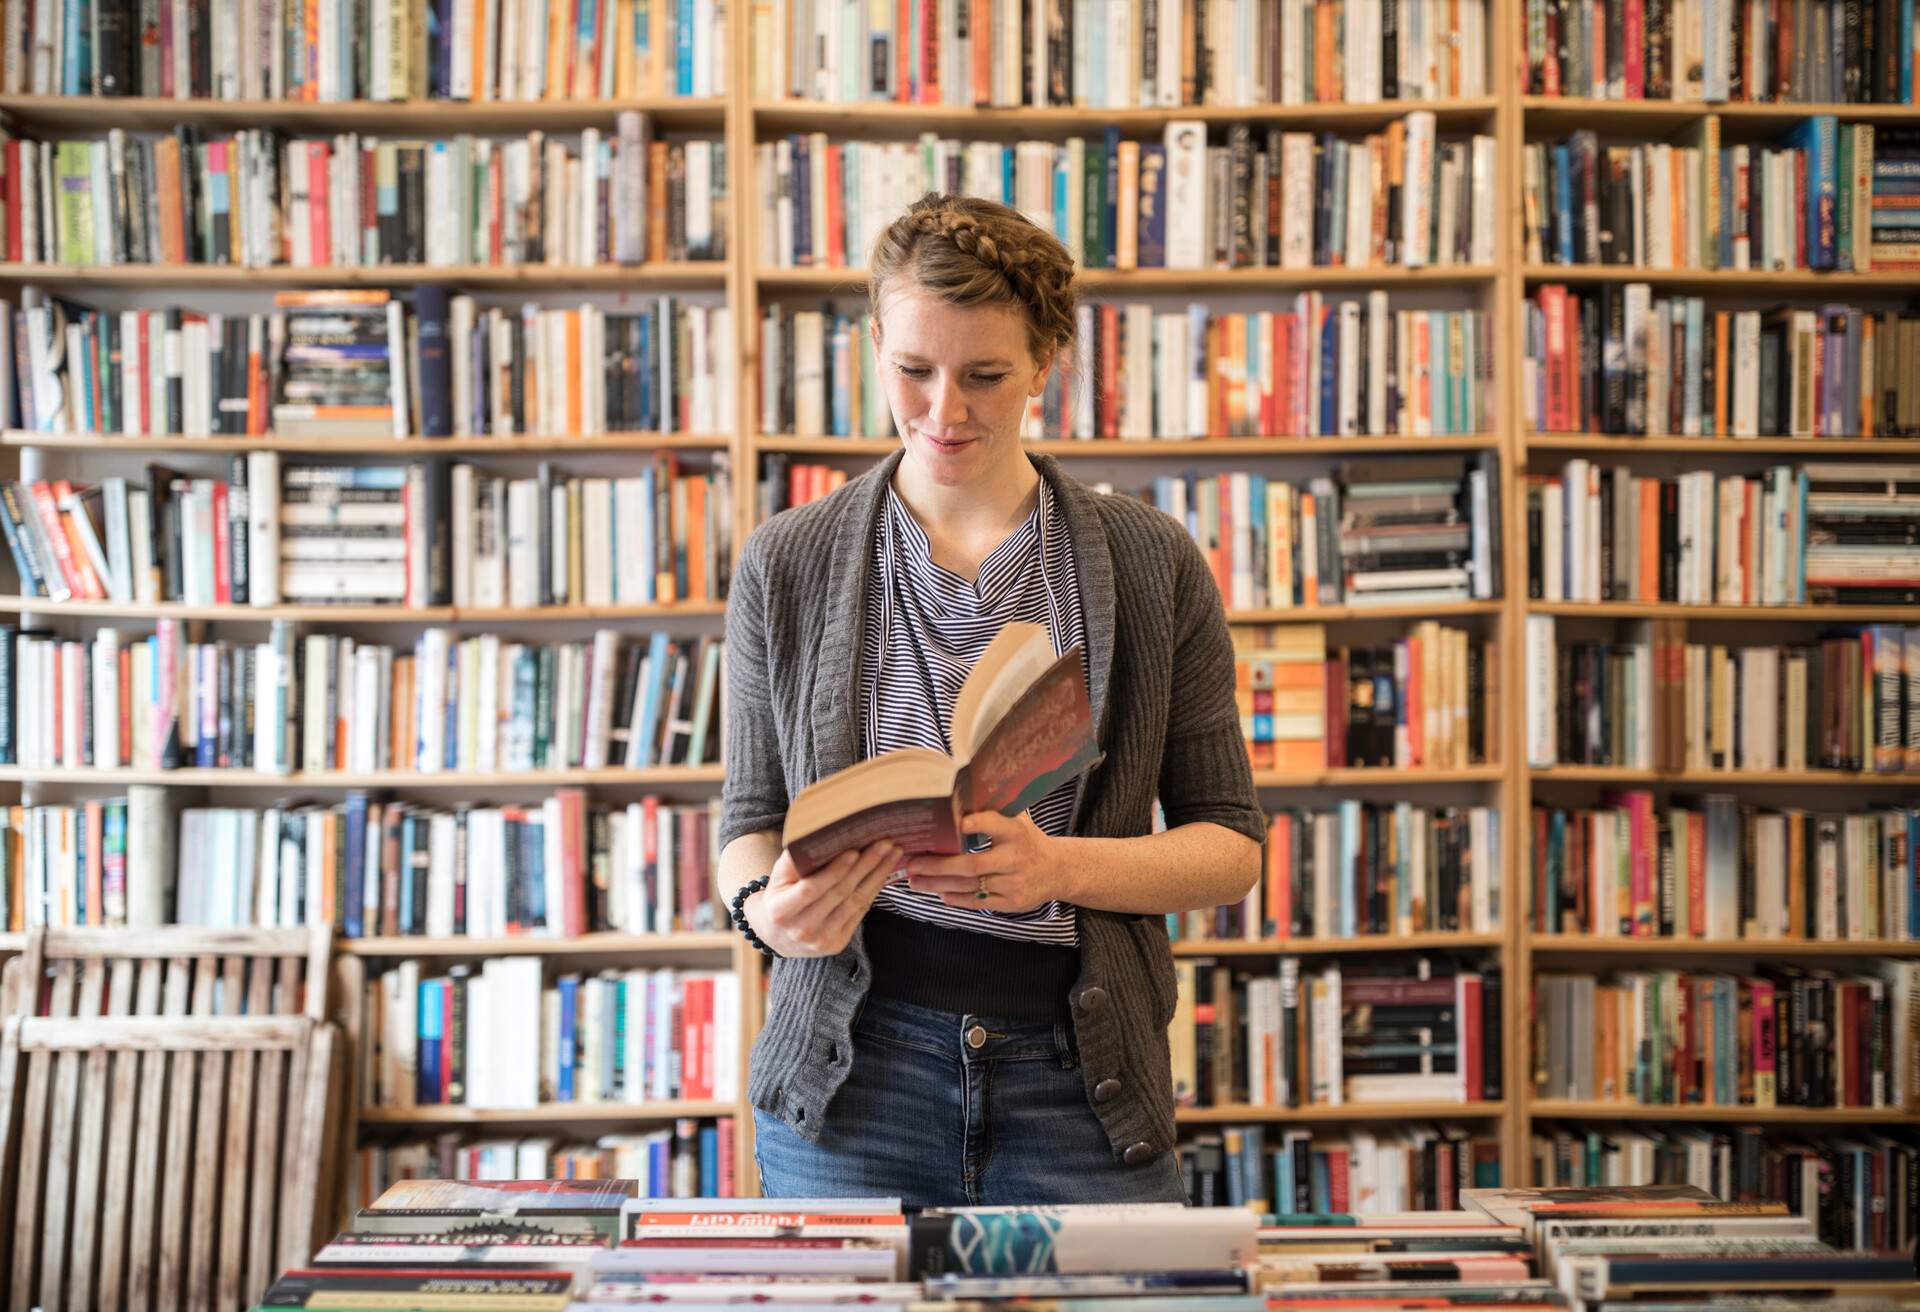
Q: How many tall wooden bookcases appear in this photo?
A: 3